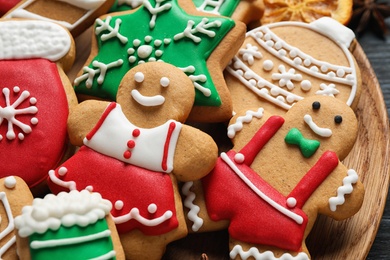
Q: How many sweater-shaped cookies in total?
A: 0